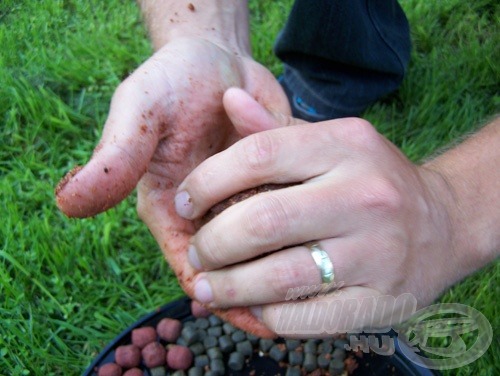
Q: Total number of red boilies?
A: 8